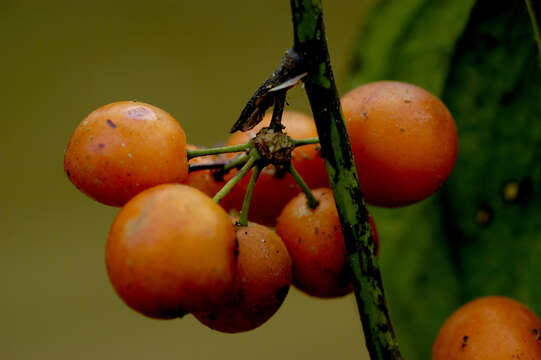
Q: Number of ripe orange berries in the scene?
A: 8